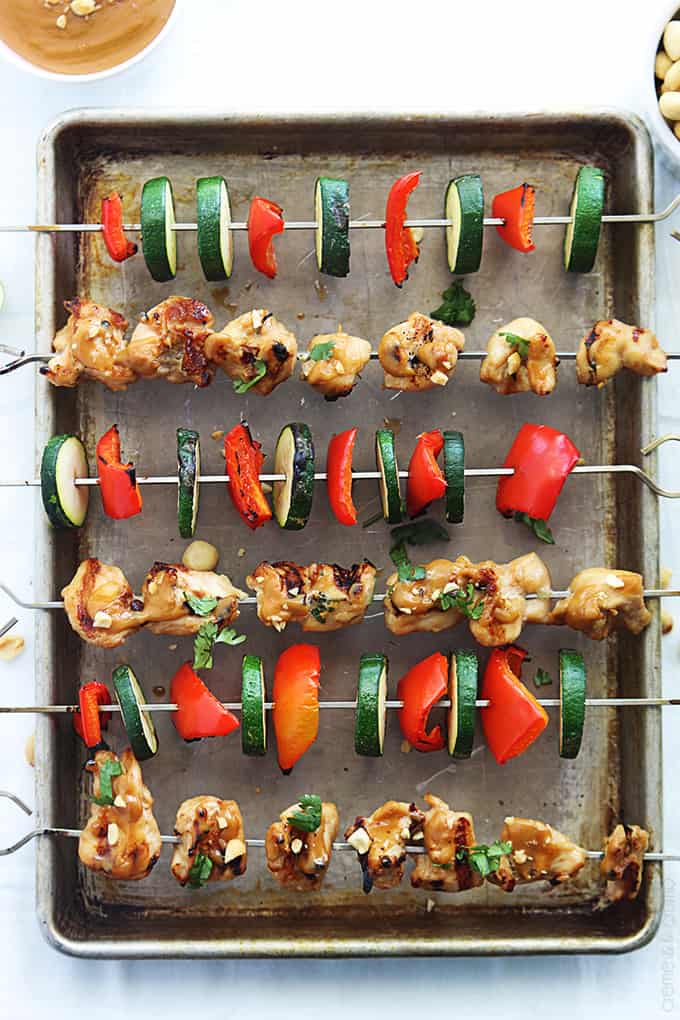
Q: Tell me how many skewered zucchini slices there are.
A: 15